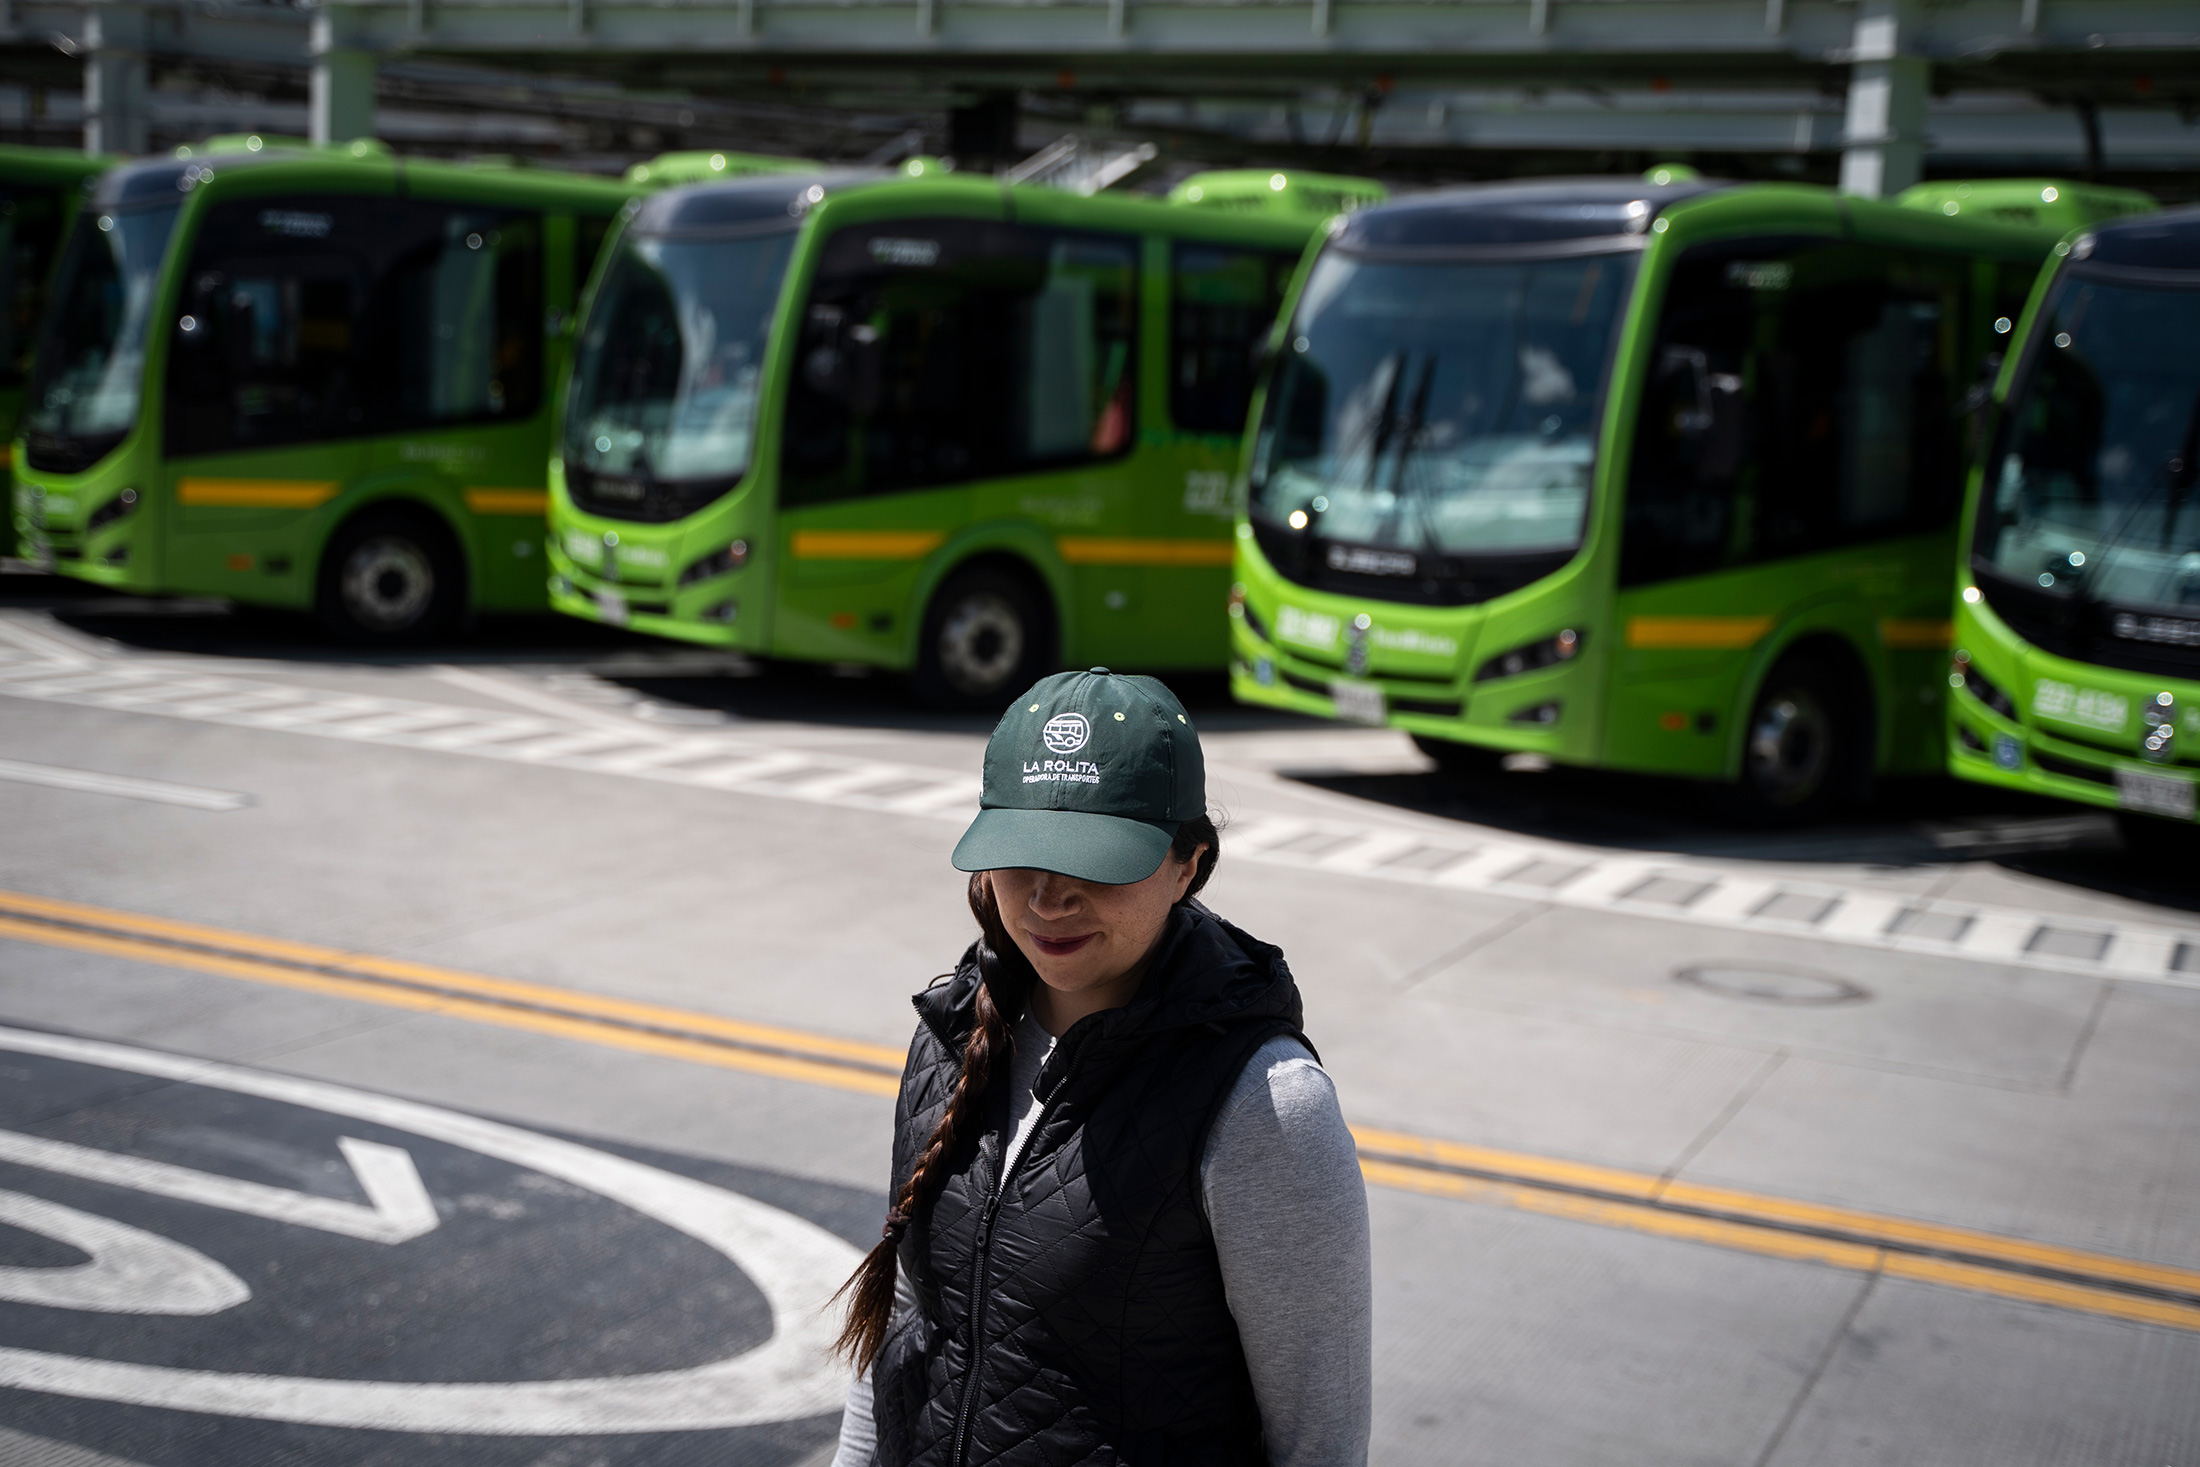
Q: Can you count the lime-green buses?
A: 5